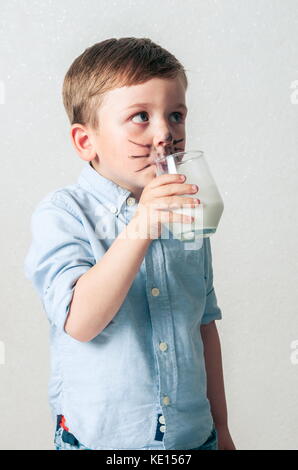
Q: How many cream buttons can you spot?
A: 7